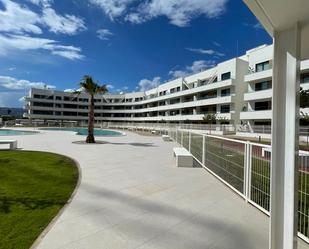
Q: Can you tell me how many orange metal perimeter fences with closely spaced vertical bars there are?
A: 0